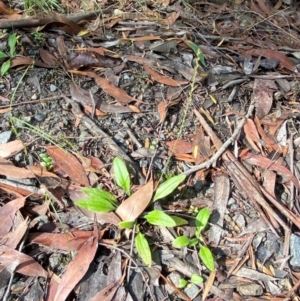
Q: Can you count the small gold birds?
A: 0